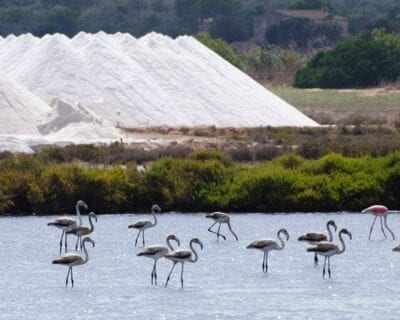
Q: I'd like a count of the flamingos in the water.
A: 11